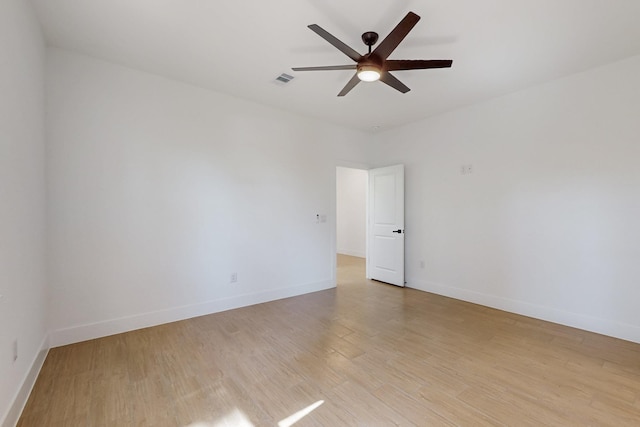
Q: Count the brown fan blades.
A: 6